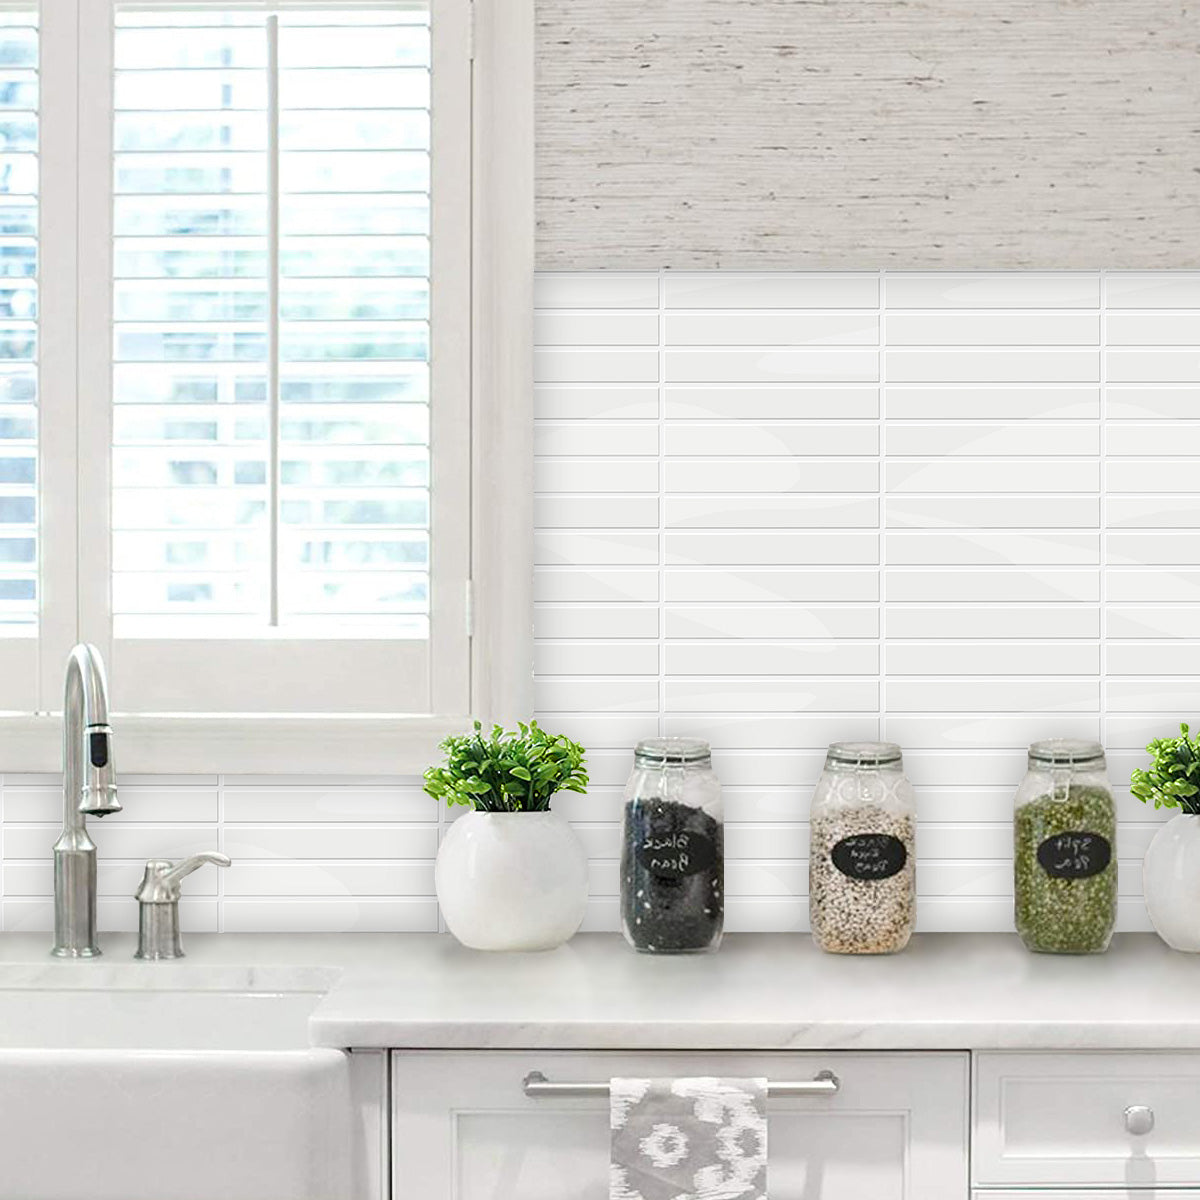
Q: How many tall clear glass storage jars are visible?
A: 3